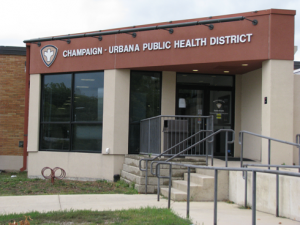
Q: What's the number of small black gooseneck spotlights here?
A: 7